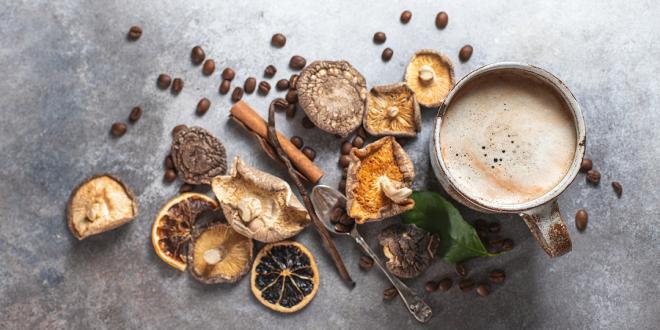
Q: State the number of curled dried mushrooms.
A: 9